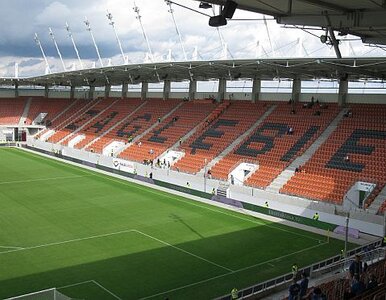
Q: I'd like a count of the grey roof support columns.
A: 13